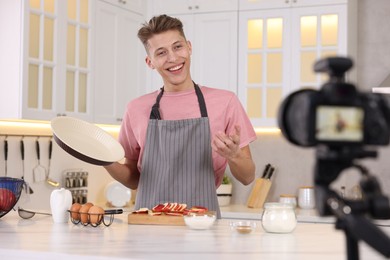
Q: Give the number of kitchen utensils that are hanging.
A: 4